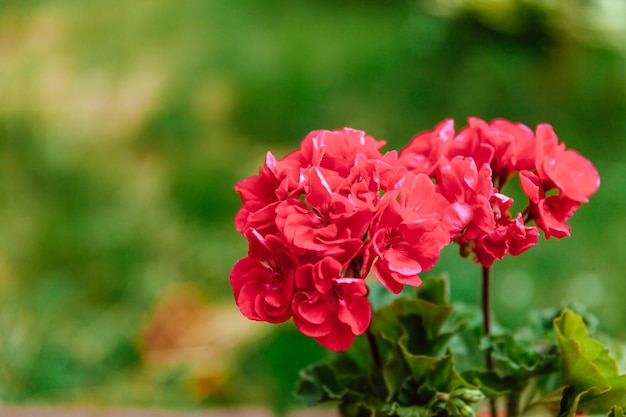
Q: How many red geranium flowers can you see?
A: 2